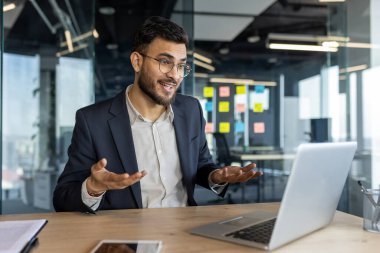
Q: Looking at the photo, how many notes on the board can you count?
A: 12